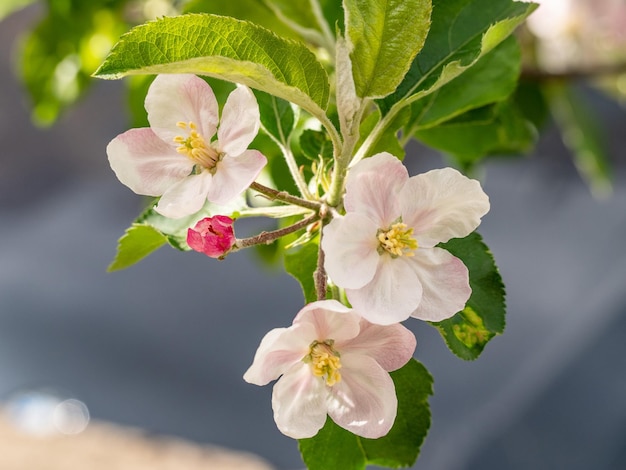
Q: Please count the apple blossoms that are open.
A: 3